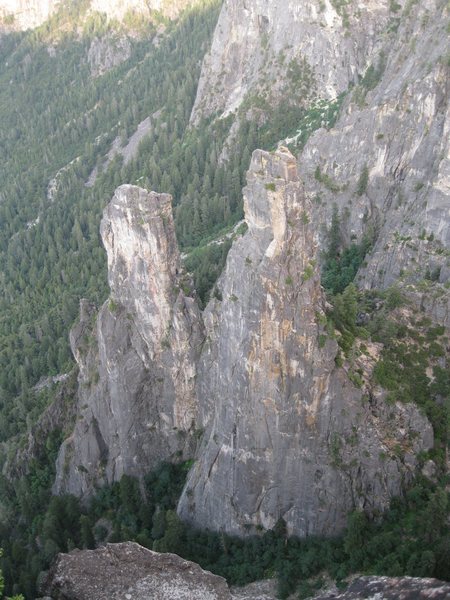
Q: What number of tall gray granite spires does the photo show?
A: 2